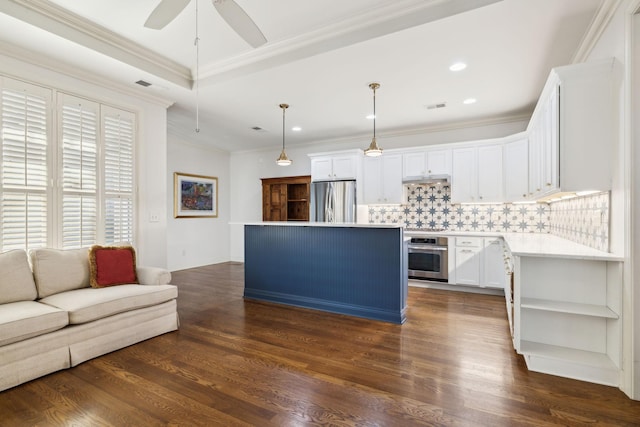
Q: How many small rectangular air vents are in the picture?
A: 3